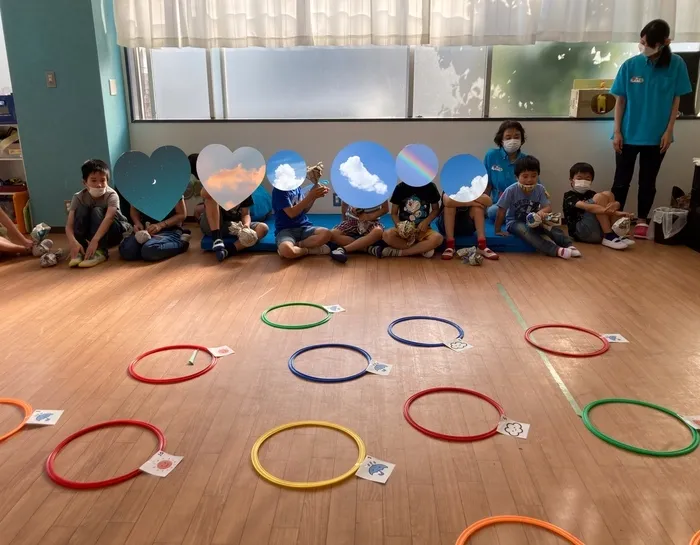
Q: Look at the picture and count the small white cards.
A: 10